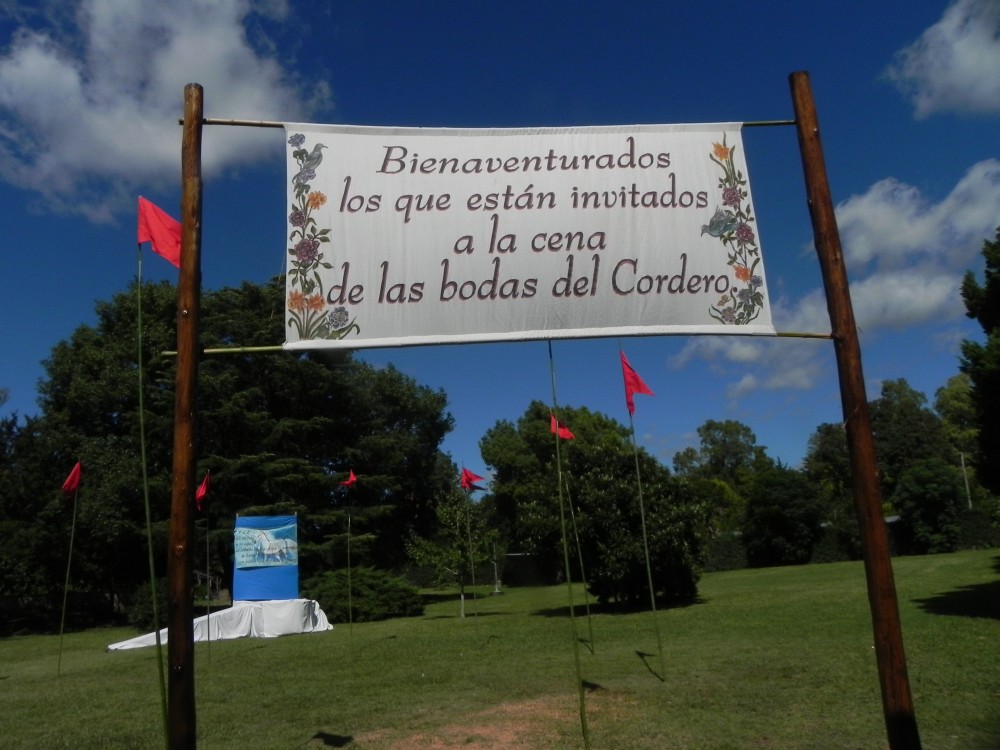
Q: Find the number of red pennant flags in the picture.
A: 7